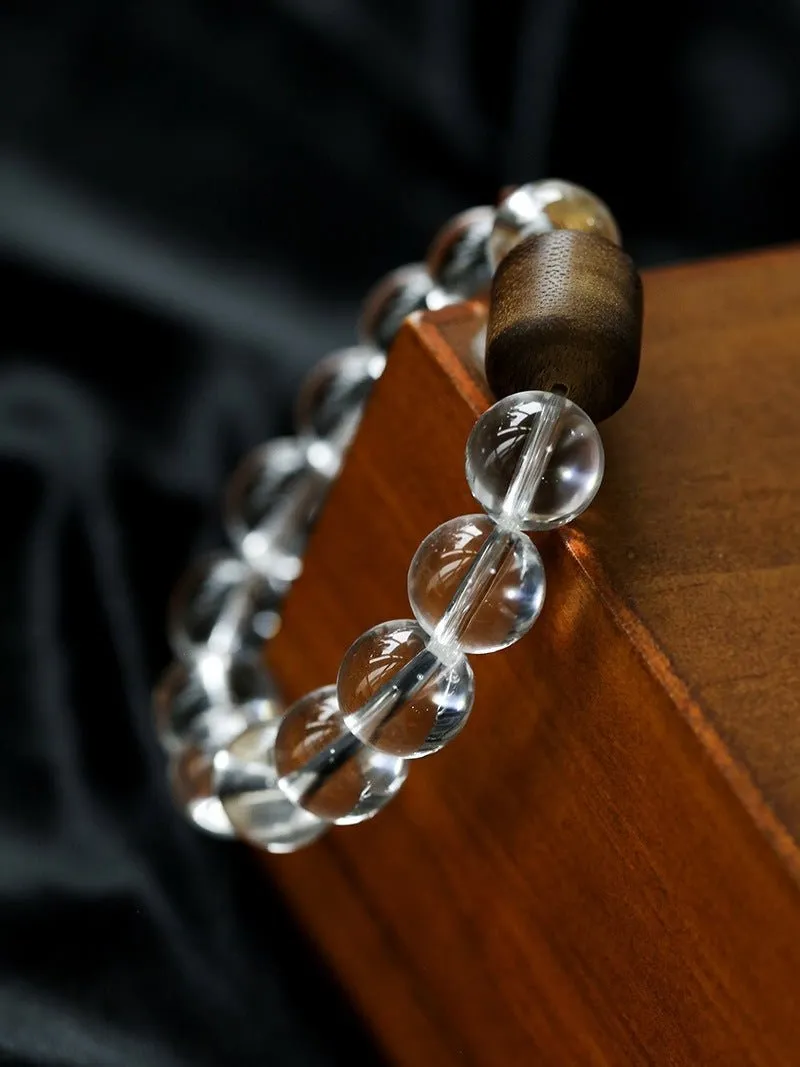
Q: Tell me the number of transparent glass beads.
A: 13